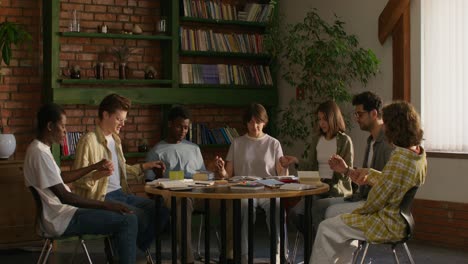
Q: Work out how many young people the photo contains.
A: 7